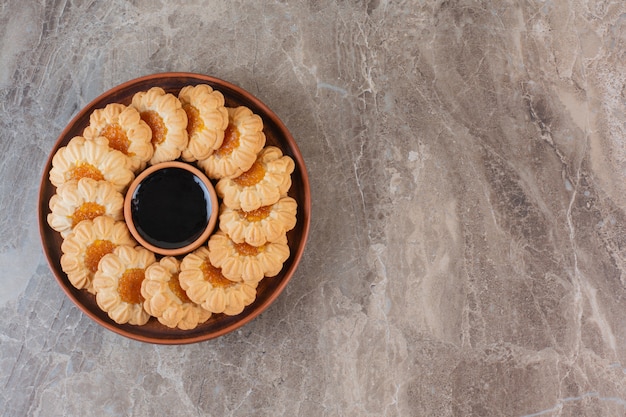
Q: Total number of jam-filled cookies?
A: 13